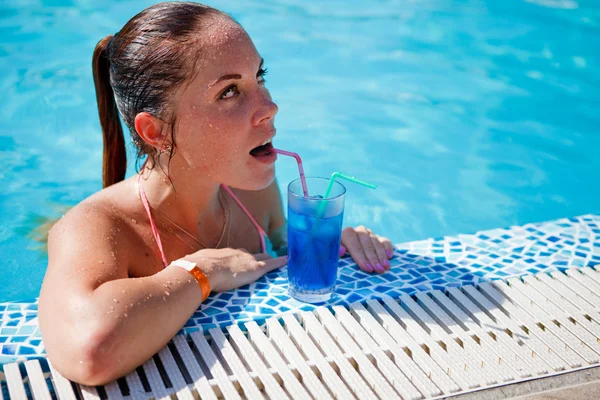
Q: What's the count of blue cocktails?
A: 1